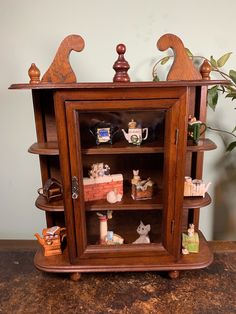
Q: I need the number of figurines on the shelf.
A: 11